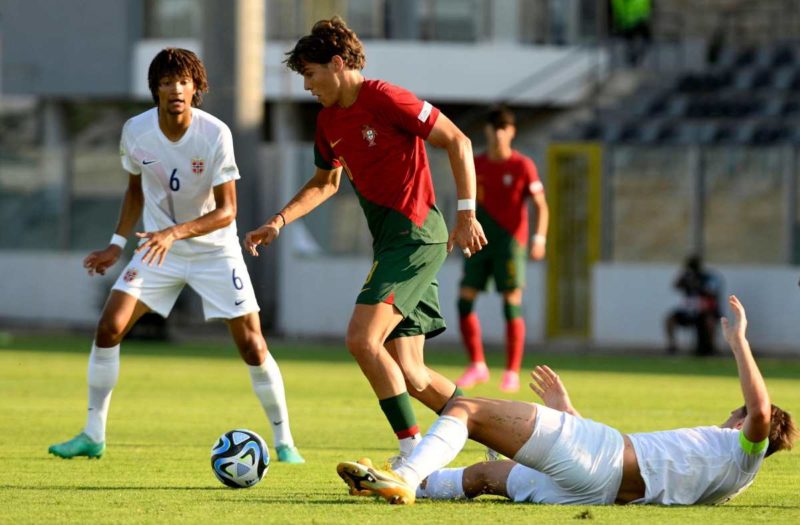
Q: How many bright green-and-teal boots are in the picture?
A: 2